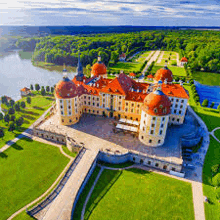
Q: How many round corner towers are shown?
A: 4